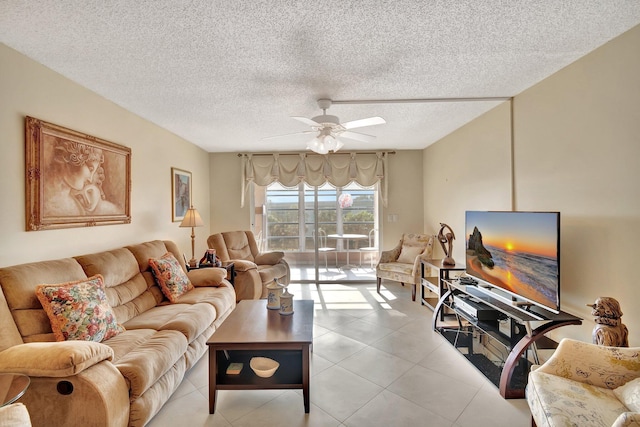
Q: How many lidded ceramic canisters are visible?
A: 2